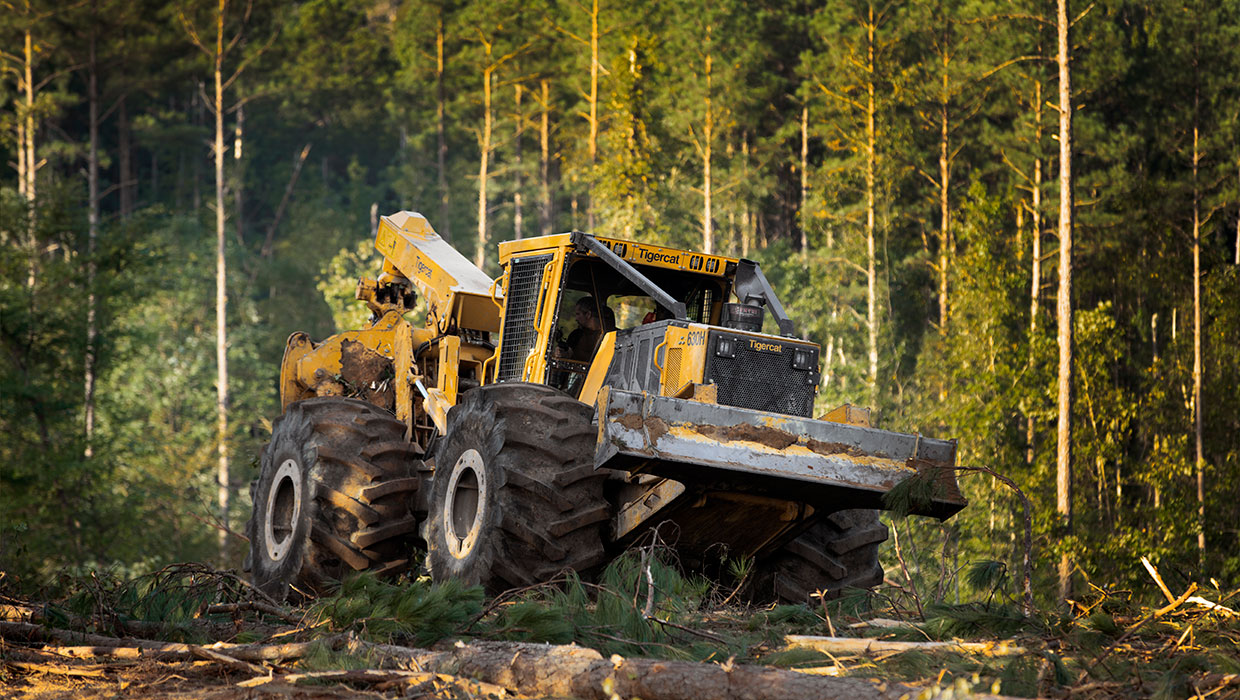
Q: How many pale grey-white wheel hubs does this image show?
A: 2